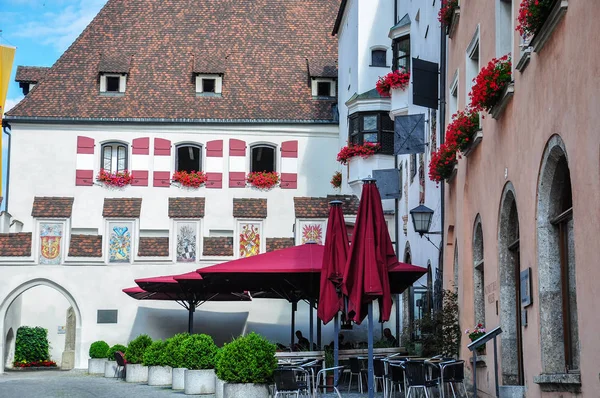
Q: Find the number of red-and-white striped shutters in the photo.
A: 6